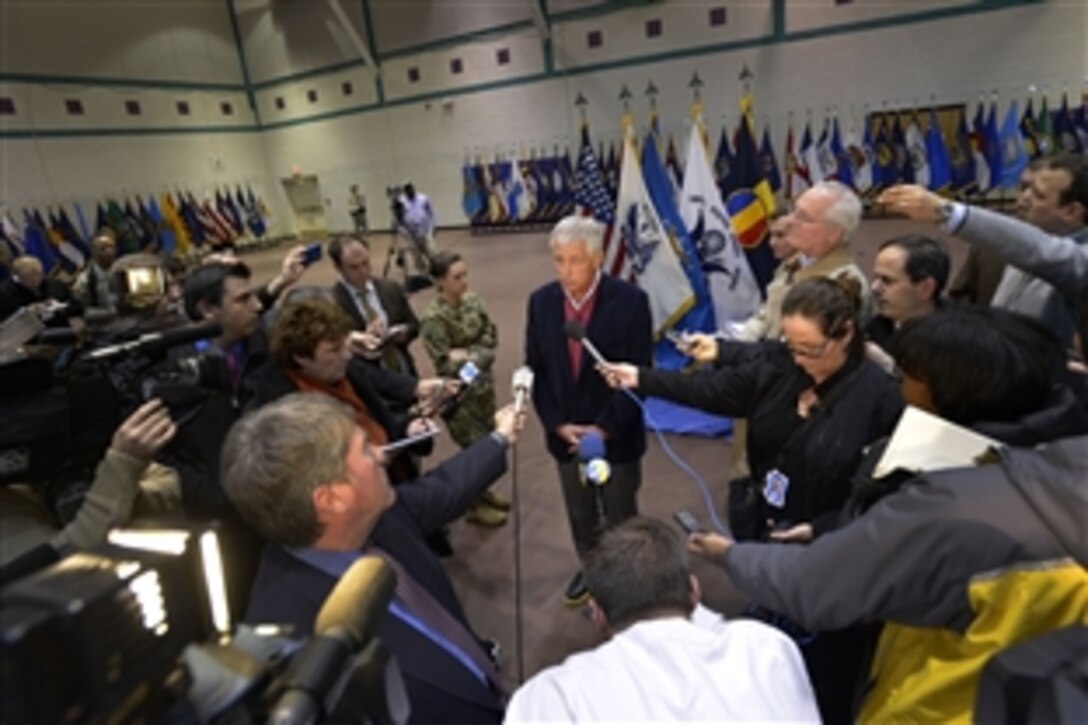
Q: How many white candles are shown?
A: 0